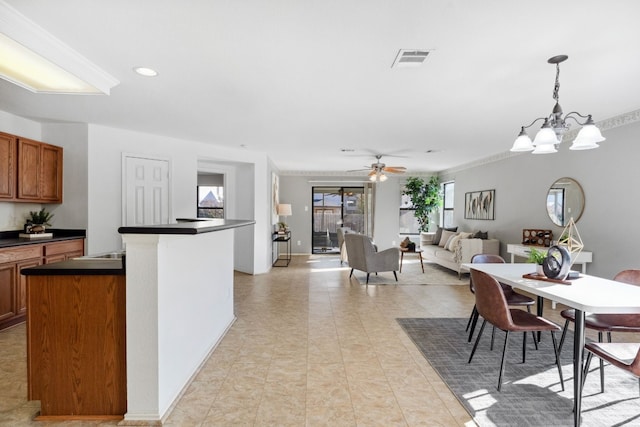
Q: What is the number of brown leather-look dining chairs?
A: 4